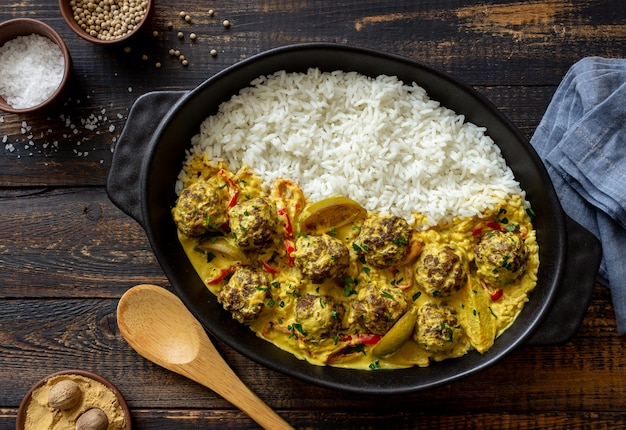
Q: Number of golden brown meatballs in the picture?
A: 10